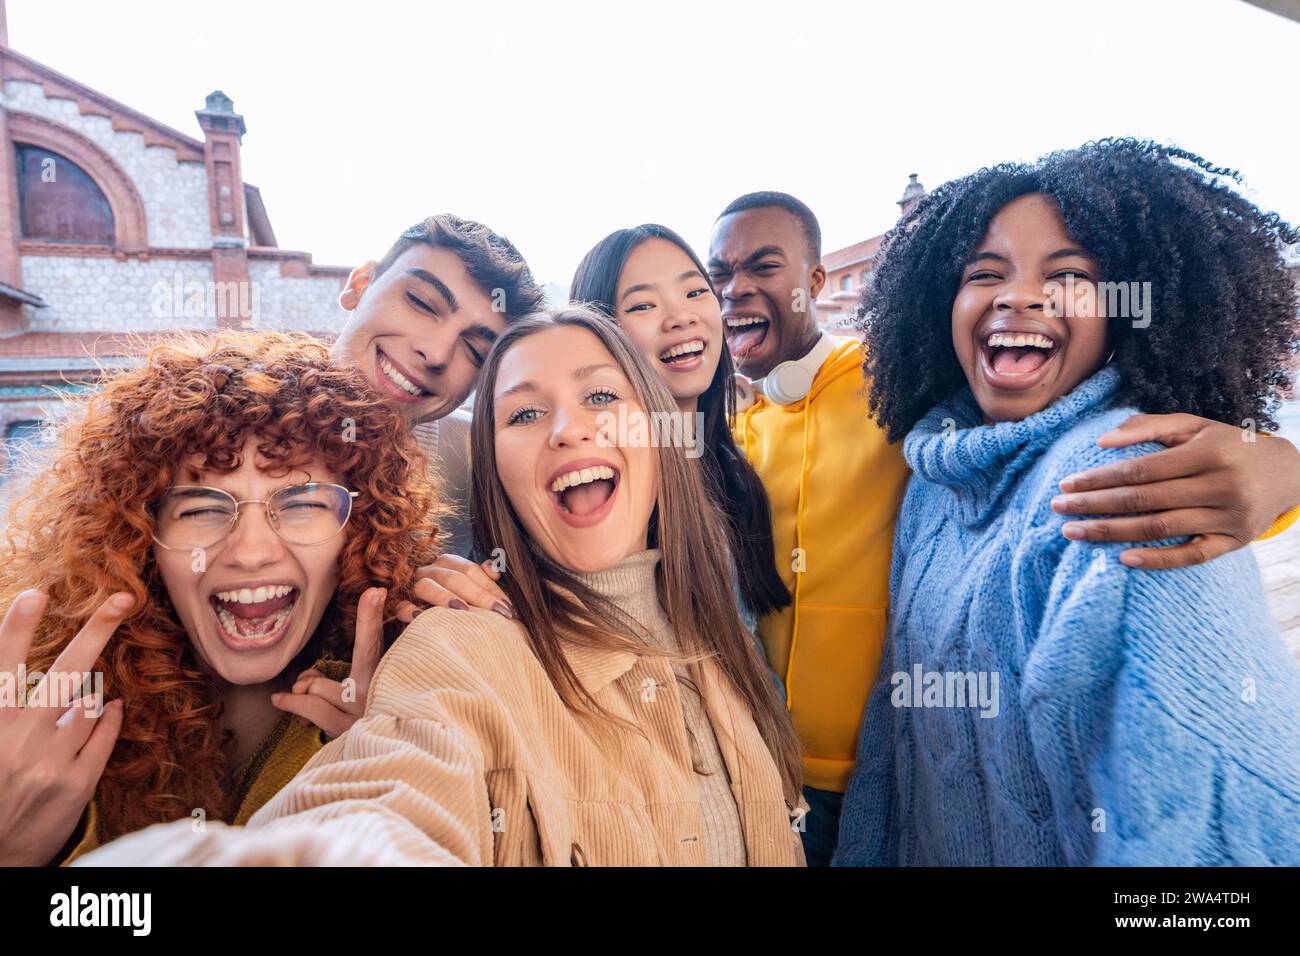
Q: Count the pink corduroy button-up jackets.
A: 0